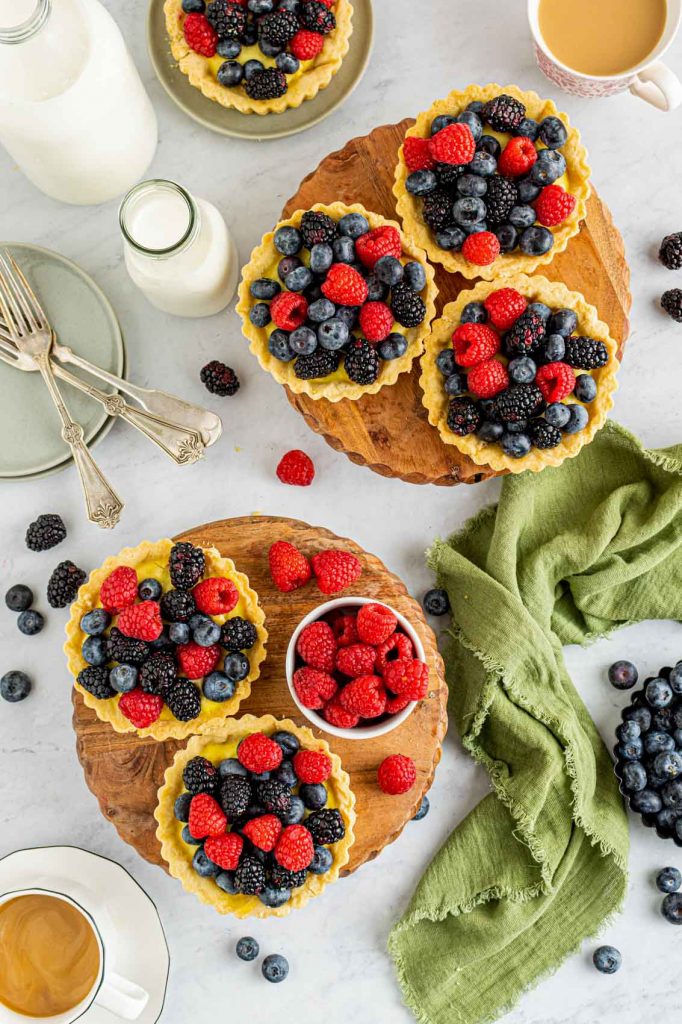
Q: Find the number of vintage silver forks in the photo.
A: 3